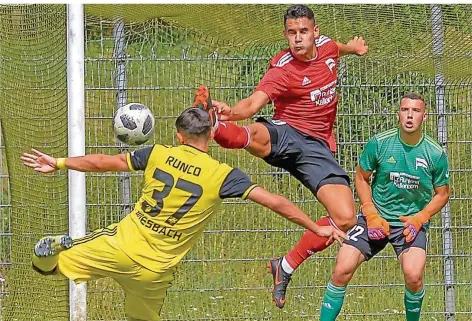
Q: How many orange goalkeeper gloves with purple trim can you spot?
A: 2